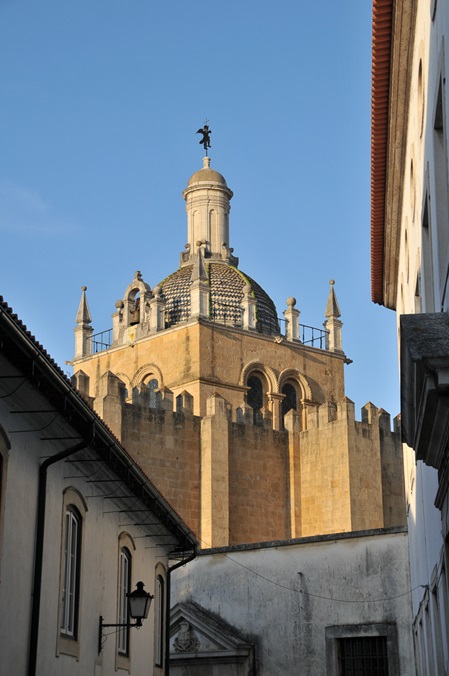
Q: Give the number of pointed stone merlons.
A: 15